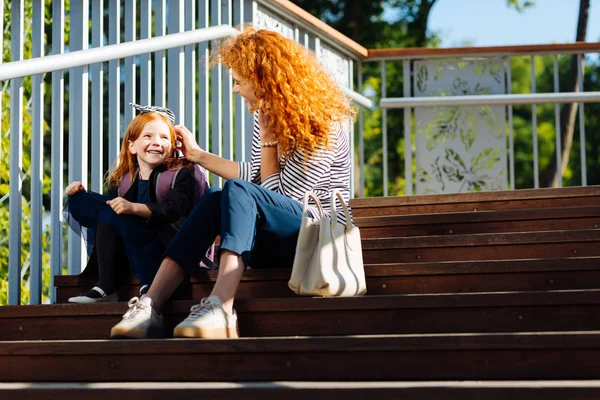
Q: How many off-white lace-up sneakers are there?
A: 2